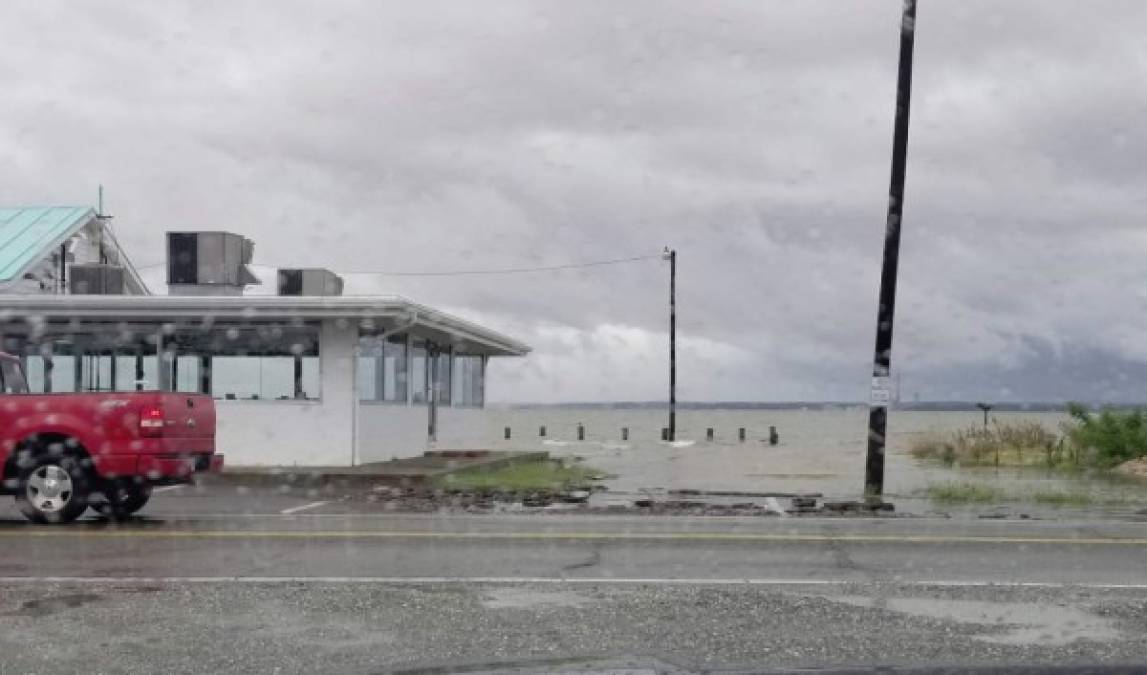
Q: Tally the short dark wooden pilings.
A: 8